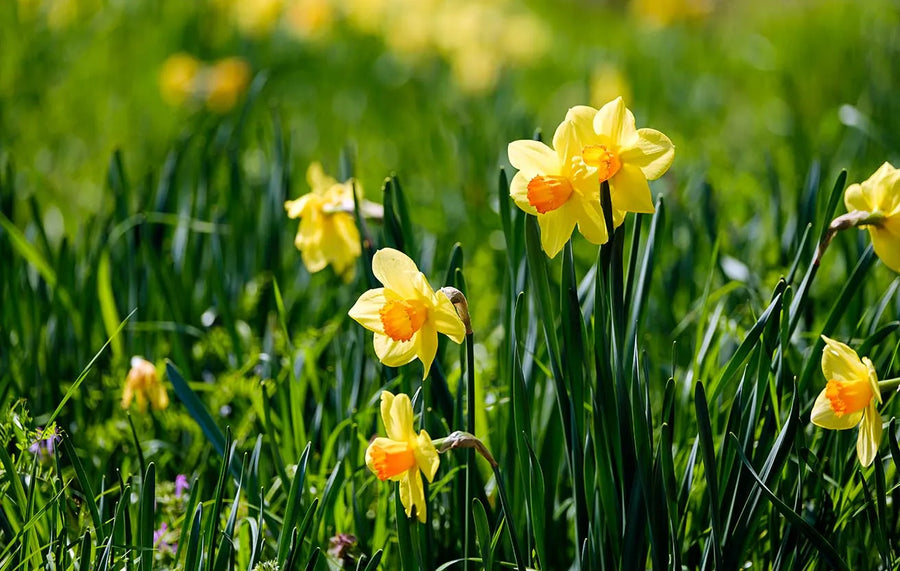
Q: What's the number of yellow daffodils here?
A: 8